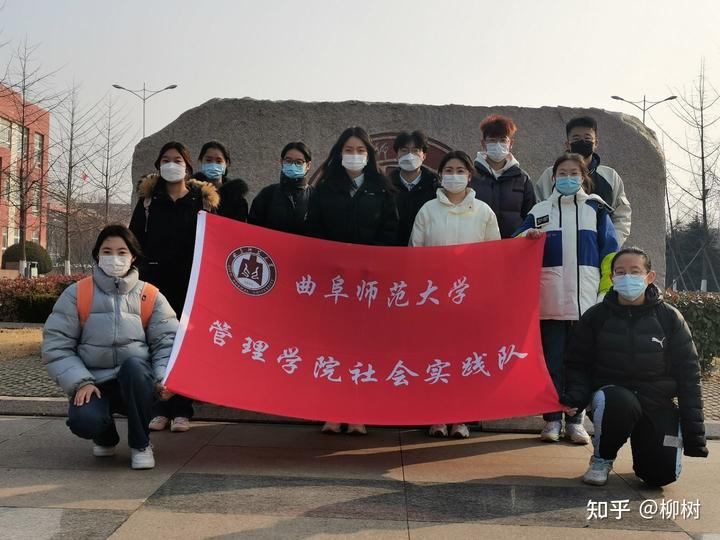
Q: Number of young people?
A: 11